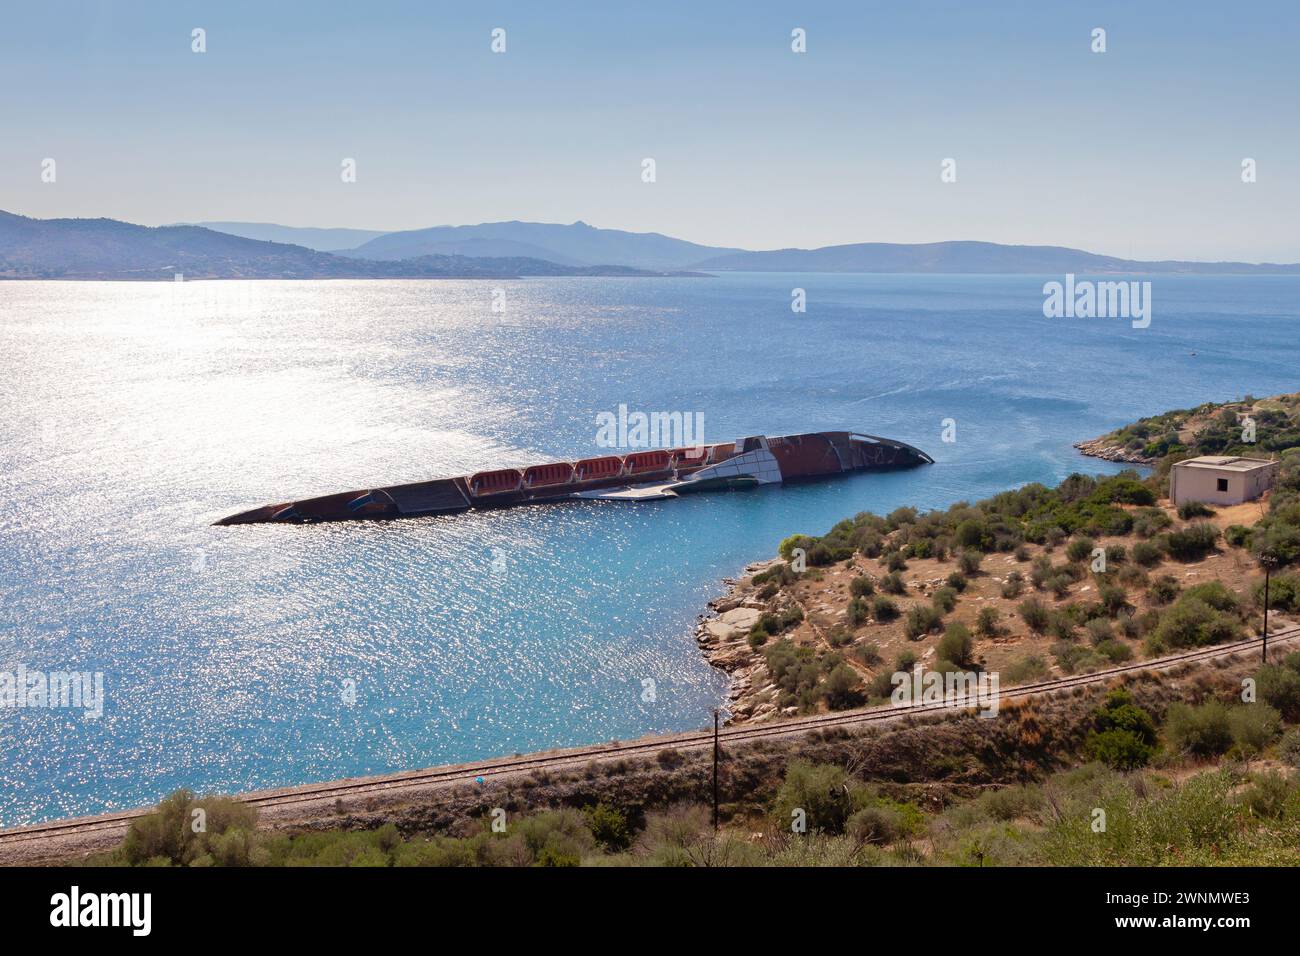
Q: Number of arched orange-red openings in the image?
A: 5